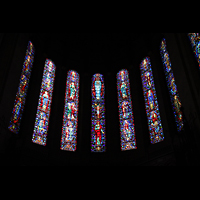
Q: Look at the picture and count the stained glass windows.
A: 8